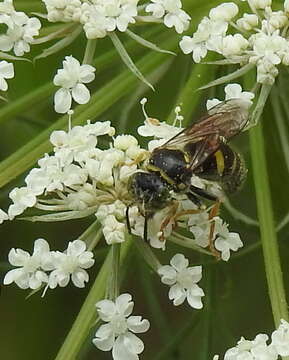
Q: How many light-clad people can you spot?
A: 0